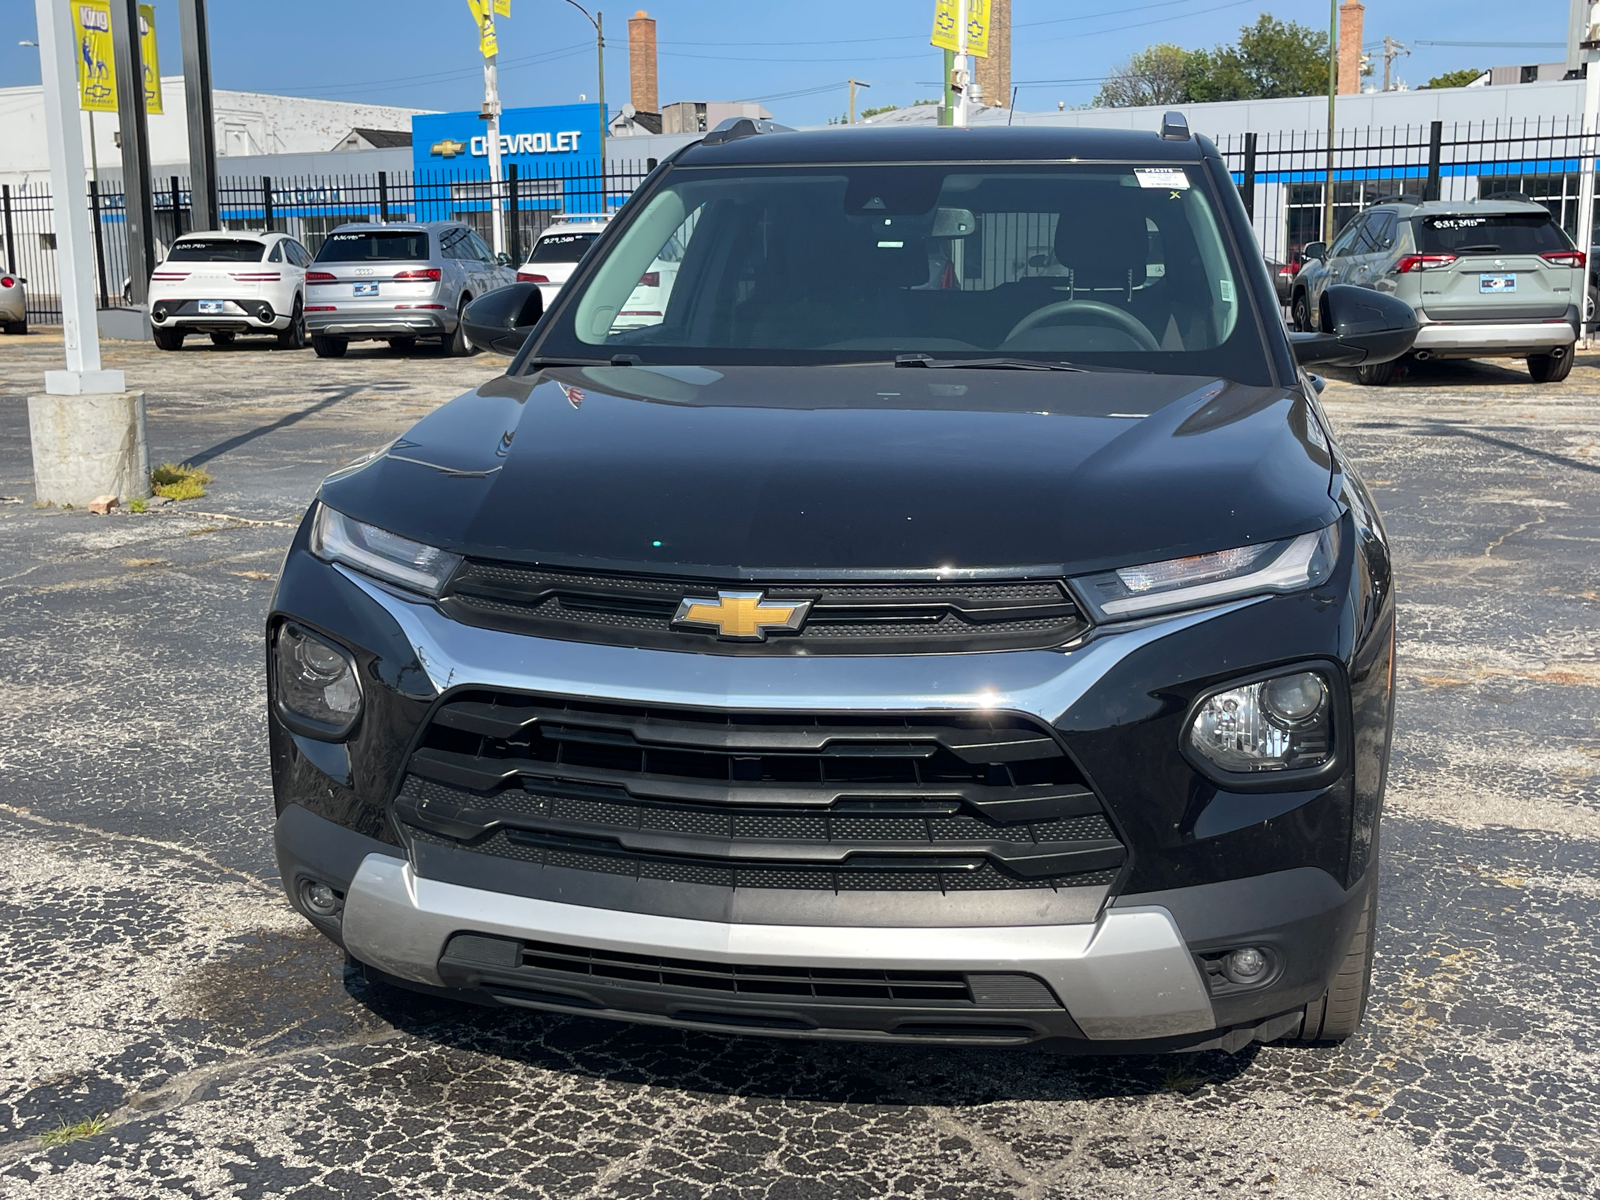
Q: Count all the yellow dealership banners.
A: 6